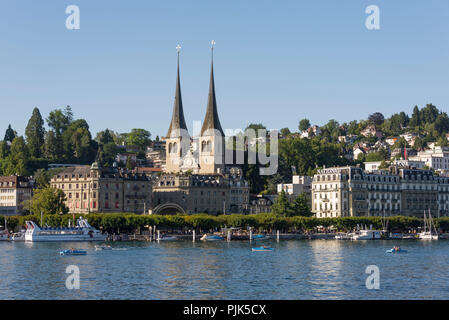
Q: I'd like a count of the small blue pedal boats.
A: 3